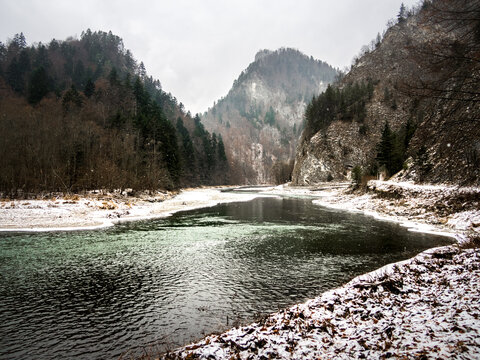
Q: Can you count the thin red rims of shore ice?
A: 0